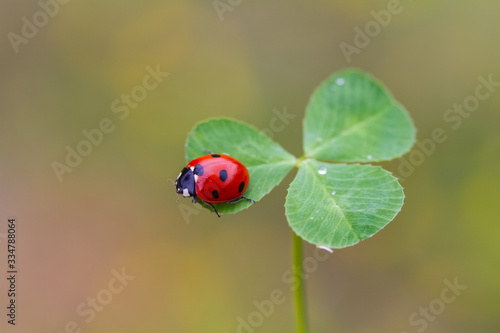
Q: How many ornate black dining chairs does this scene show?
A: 0